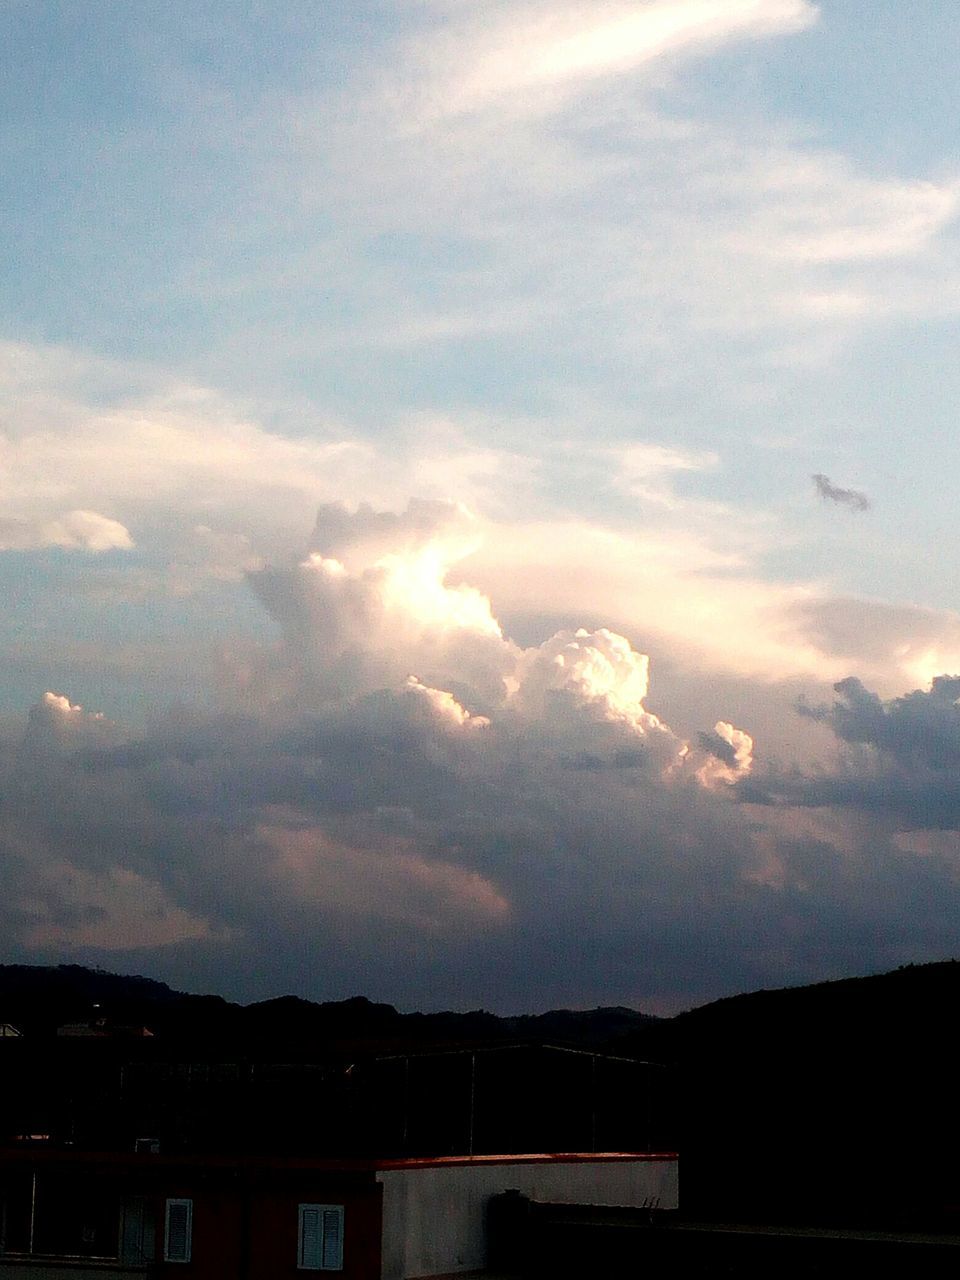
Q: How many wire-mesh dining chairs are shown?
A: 0